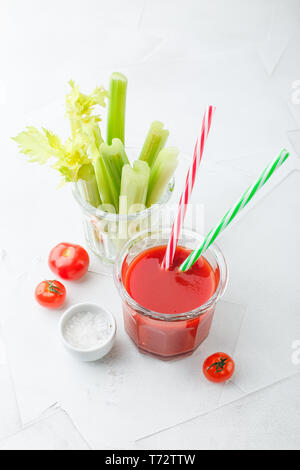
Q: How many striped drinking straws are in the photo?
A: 2